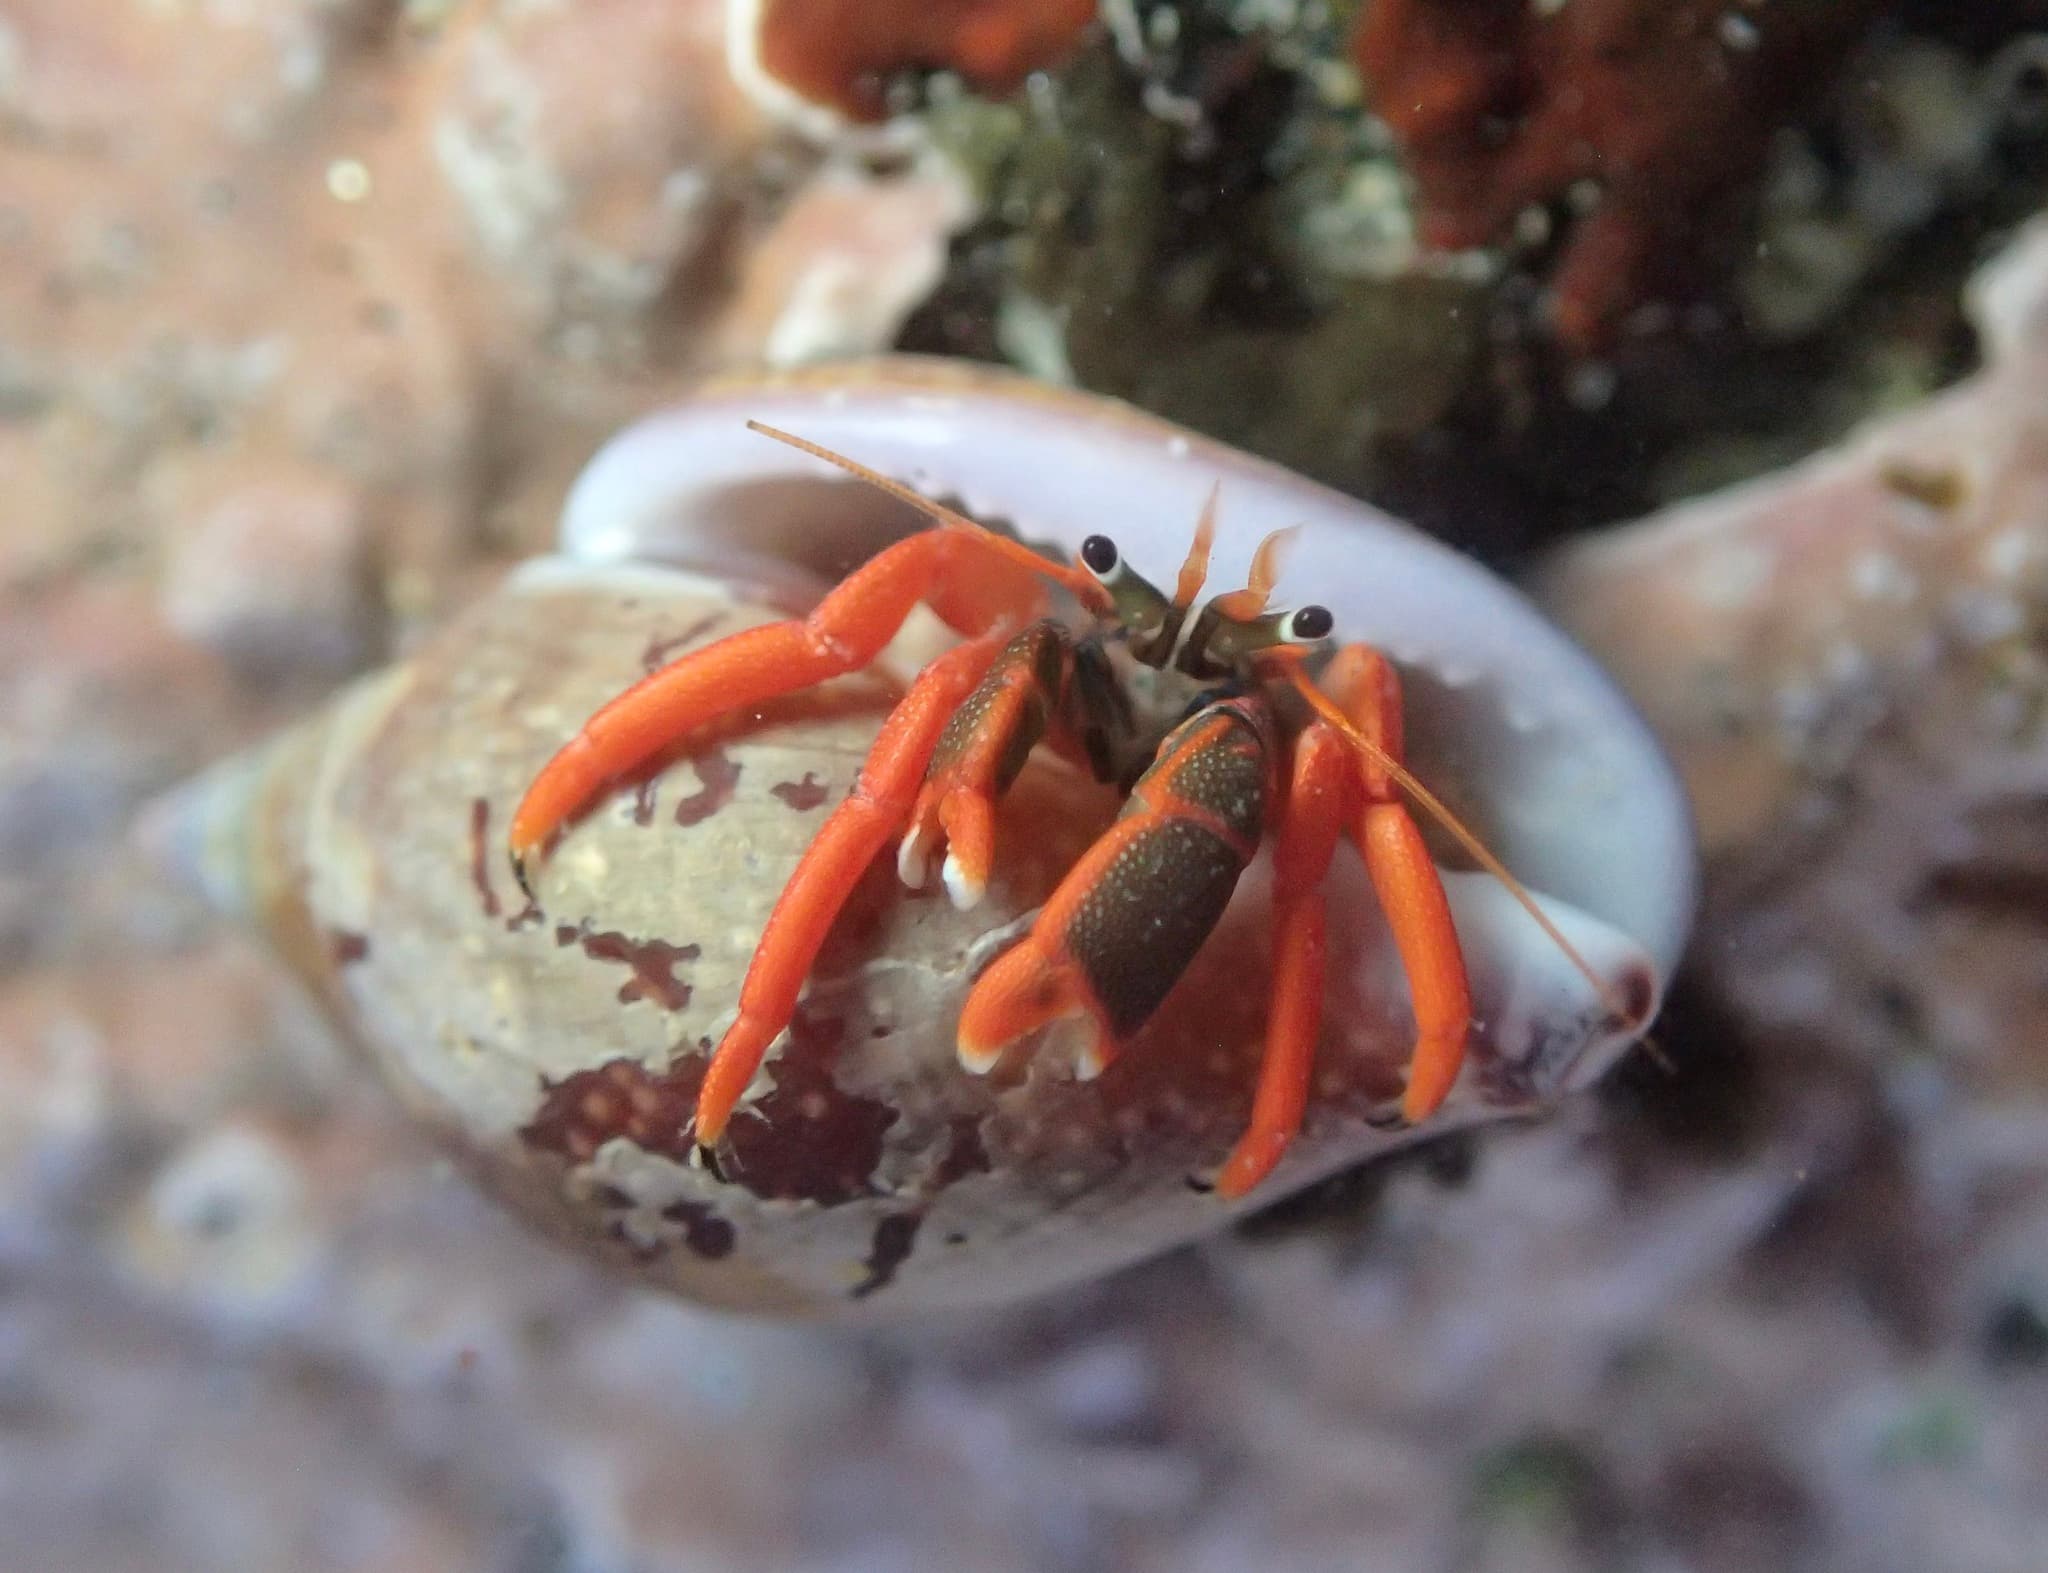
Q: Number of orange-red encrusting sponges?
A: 2